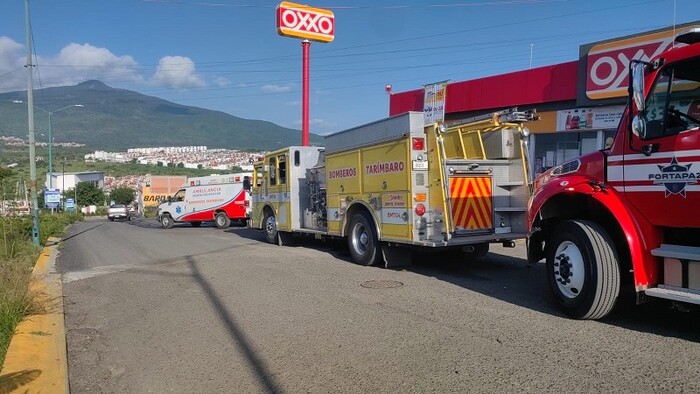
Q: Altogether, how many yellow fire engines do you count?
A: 1